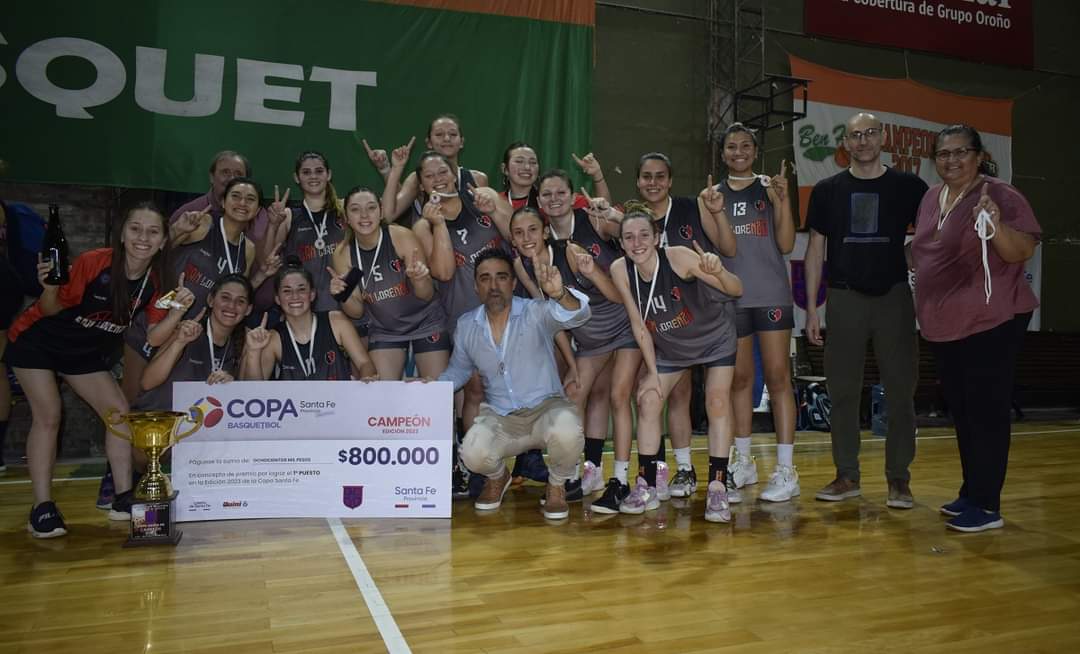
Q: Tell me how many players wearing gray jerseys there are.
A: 12